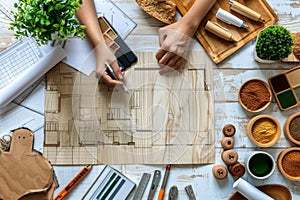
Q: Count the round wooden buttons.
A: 5